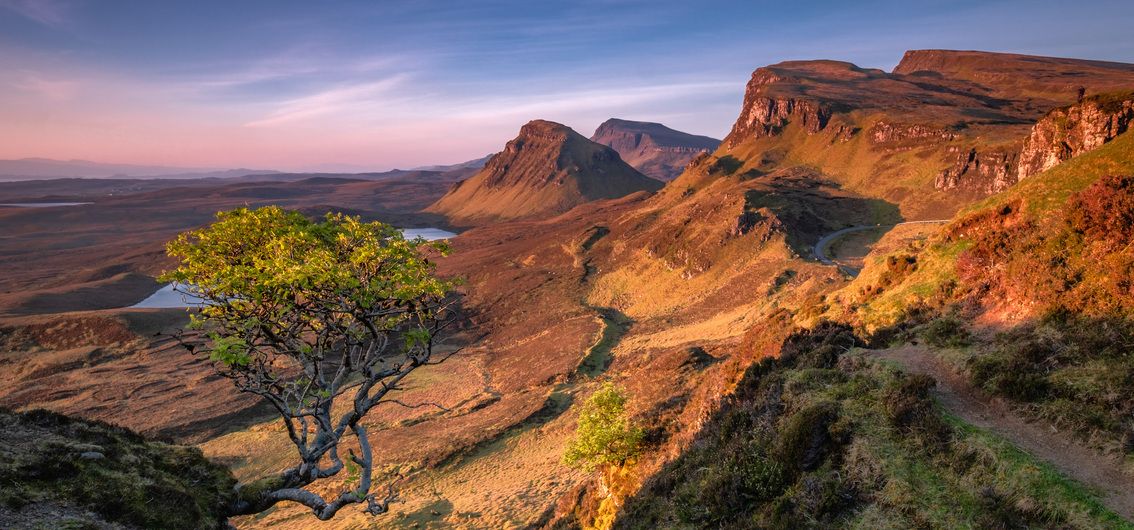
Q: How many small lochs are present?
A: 3